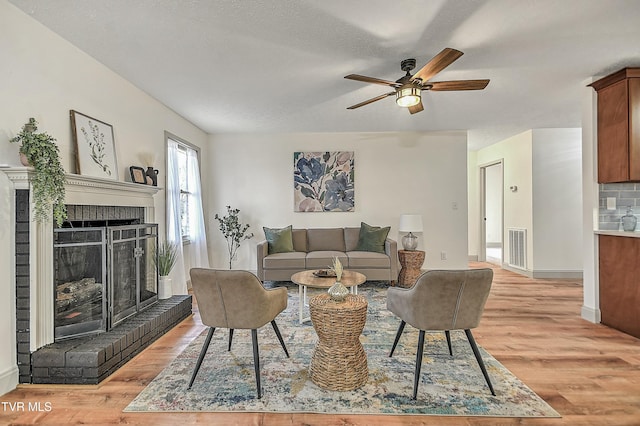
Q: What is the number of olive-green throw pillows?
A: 2